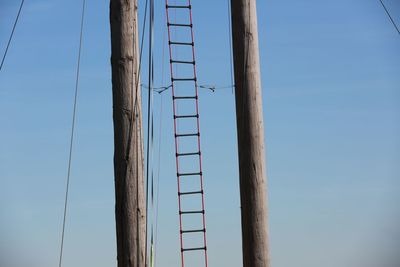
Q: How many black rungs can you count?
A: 14